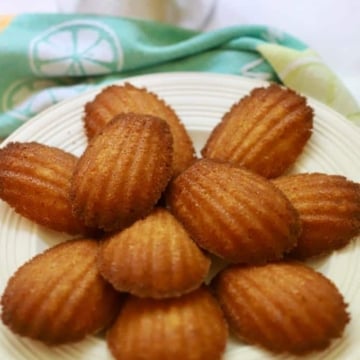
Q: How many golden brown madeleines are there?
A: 10